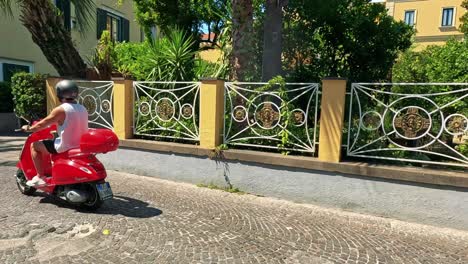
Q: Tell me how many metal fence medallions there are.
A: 11